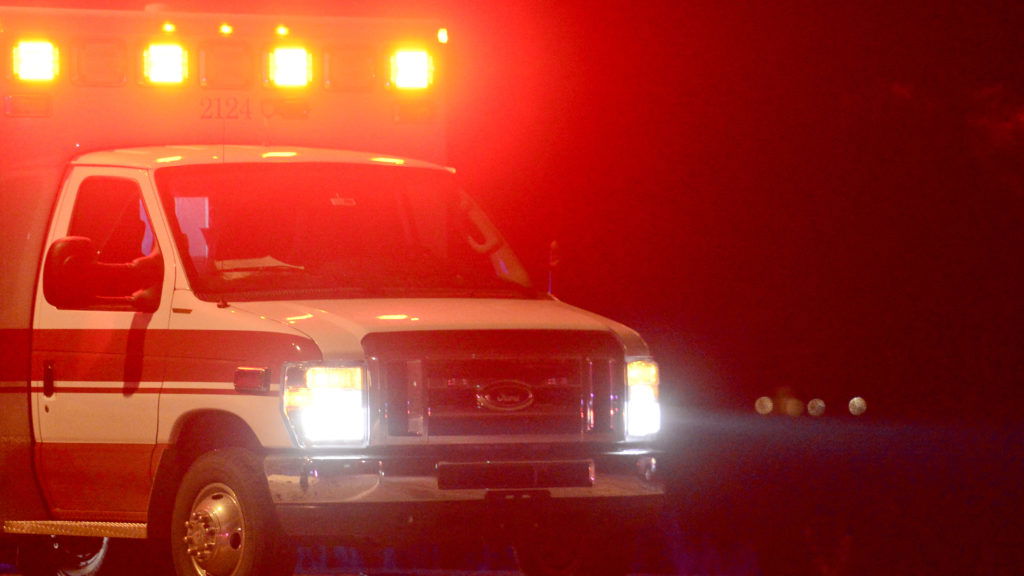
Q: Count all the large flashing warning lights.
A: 4